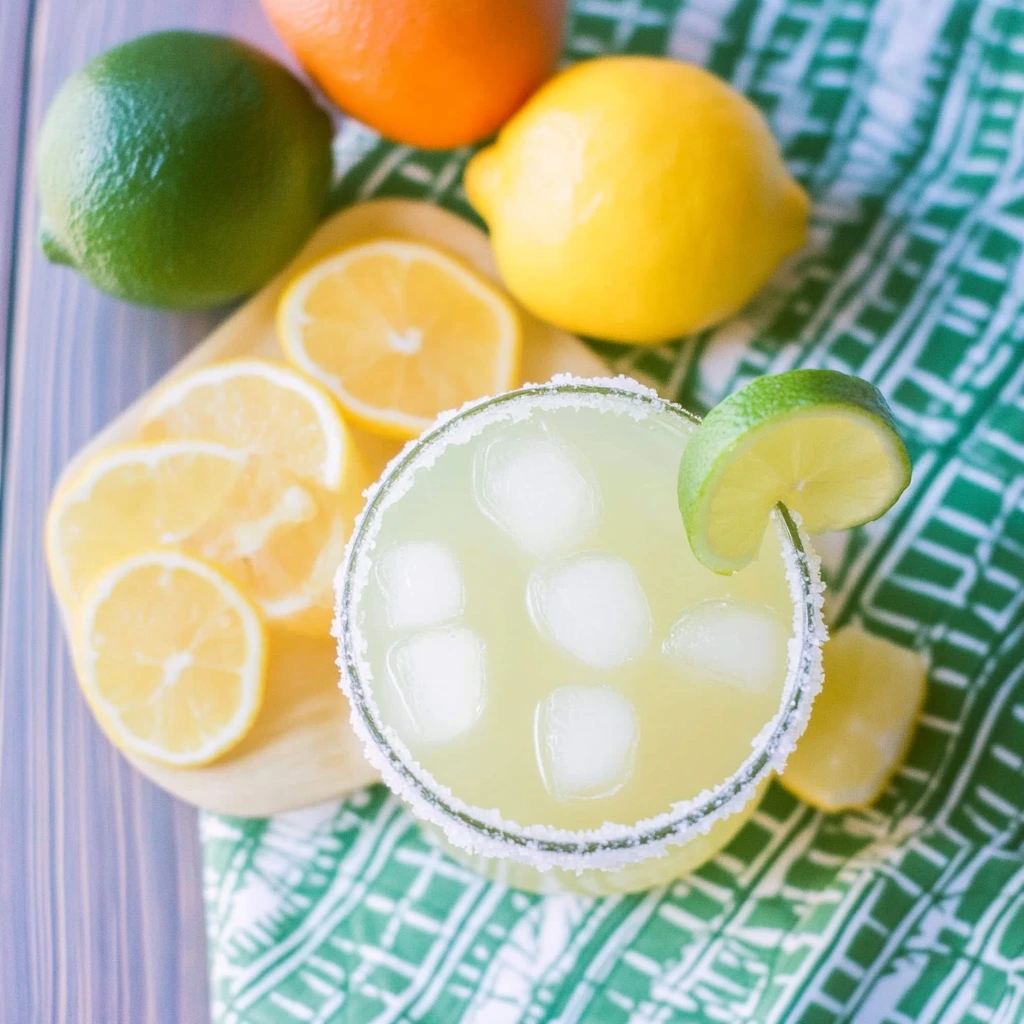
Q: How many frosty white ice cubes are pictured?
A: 6